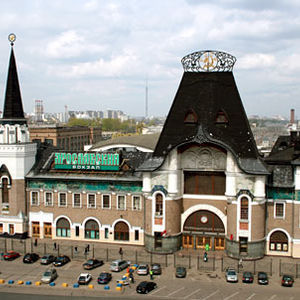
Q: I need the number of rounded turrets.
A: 2